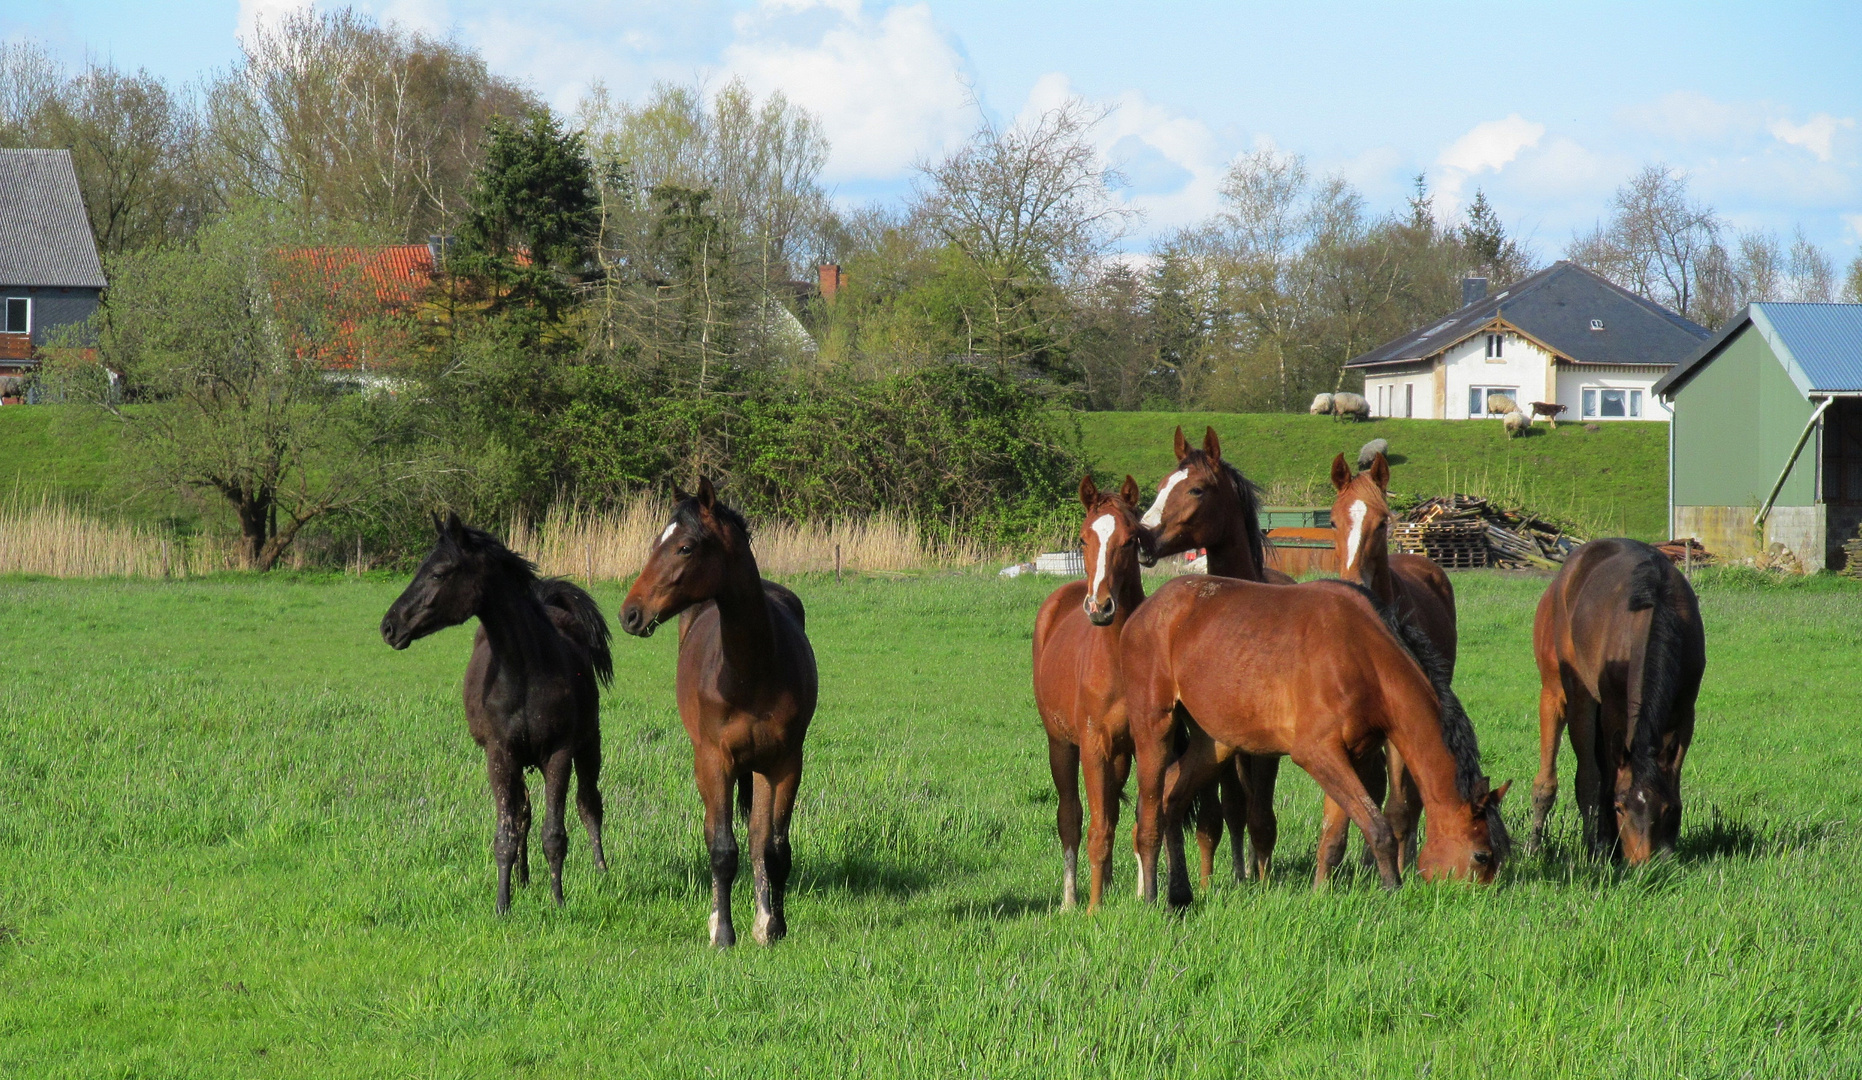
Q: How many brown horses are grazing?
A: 2